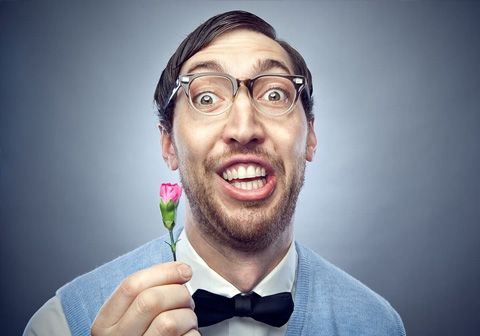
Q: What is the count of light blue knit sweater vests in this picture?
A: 1